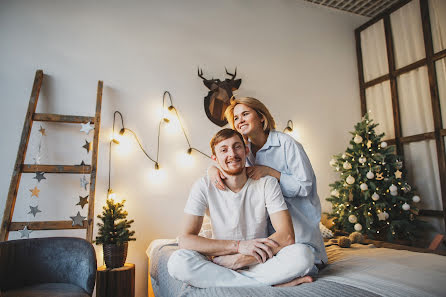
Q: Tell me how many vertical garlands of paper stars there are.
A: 2